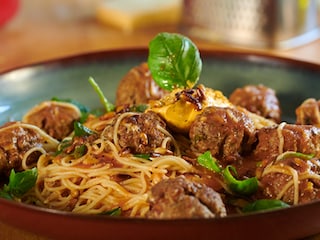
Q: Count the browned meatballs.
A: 10